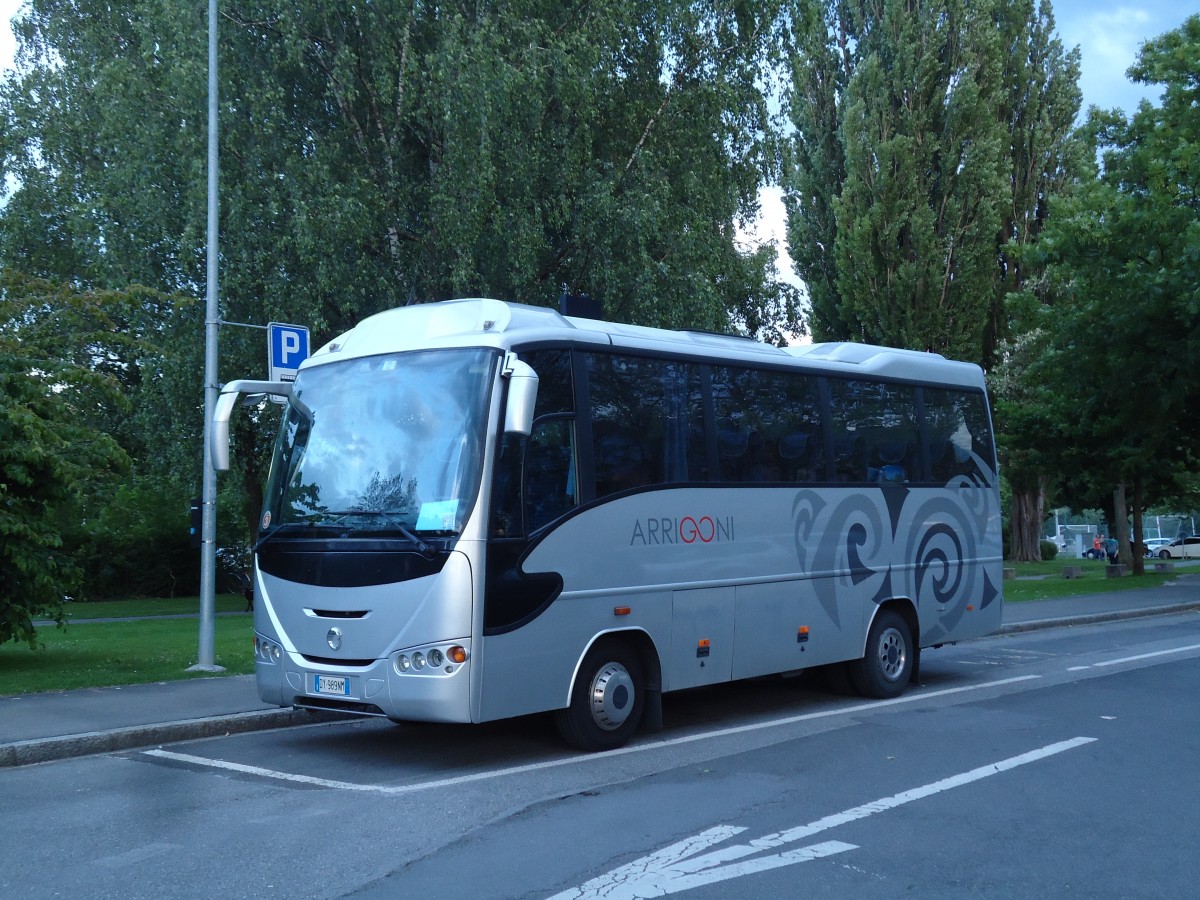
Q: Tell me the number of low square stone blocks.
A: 4